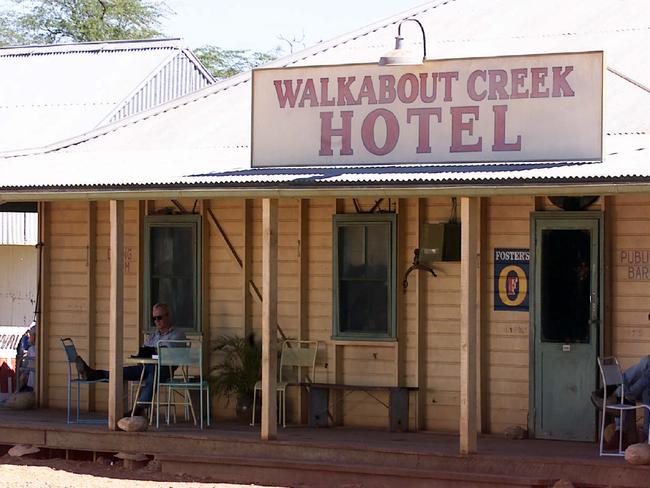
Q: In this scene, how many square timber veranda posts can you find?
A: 3